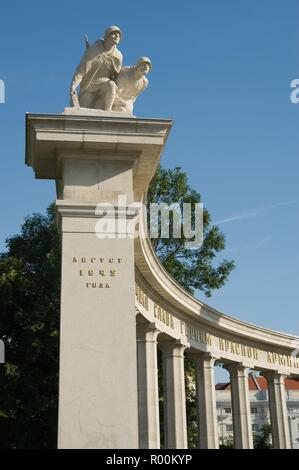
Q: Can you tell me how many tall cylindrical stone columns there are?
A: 5